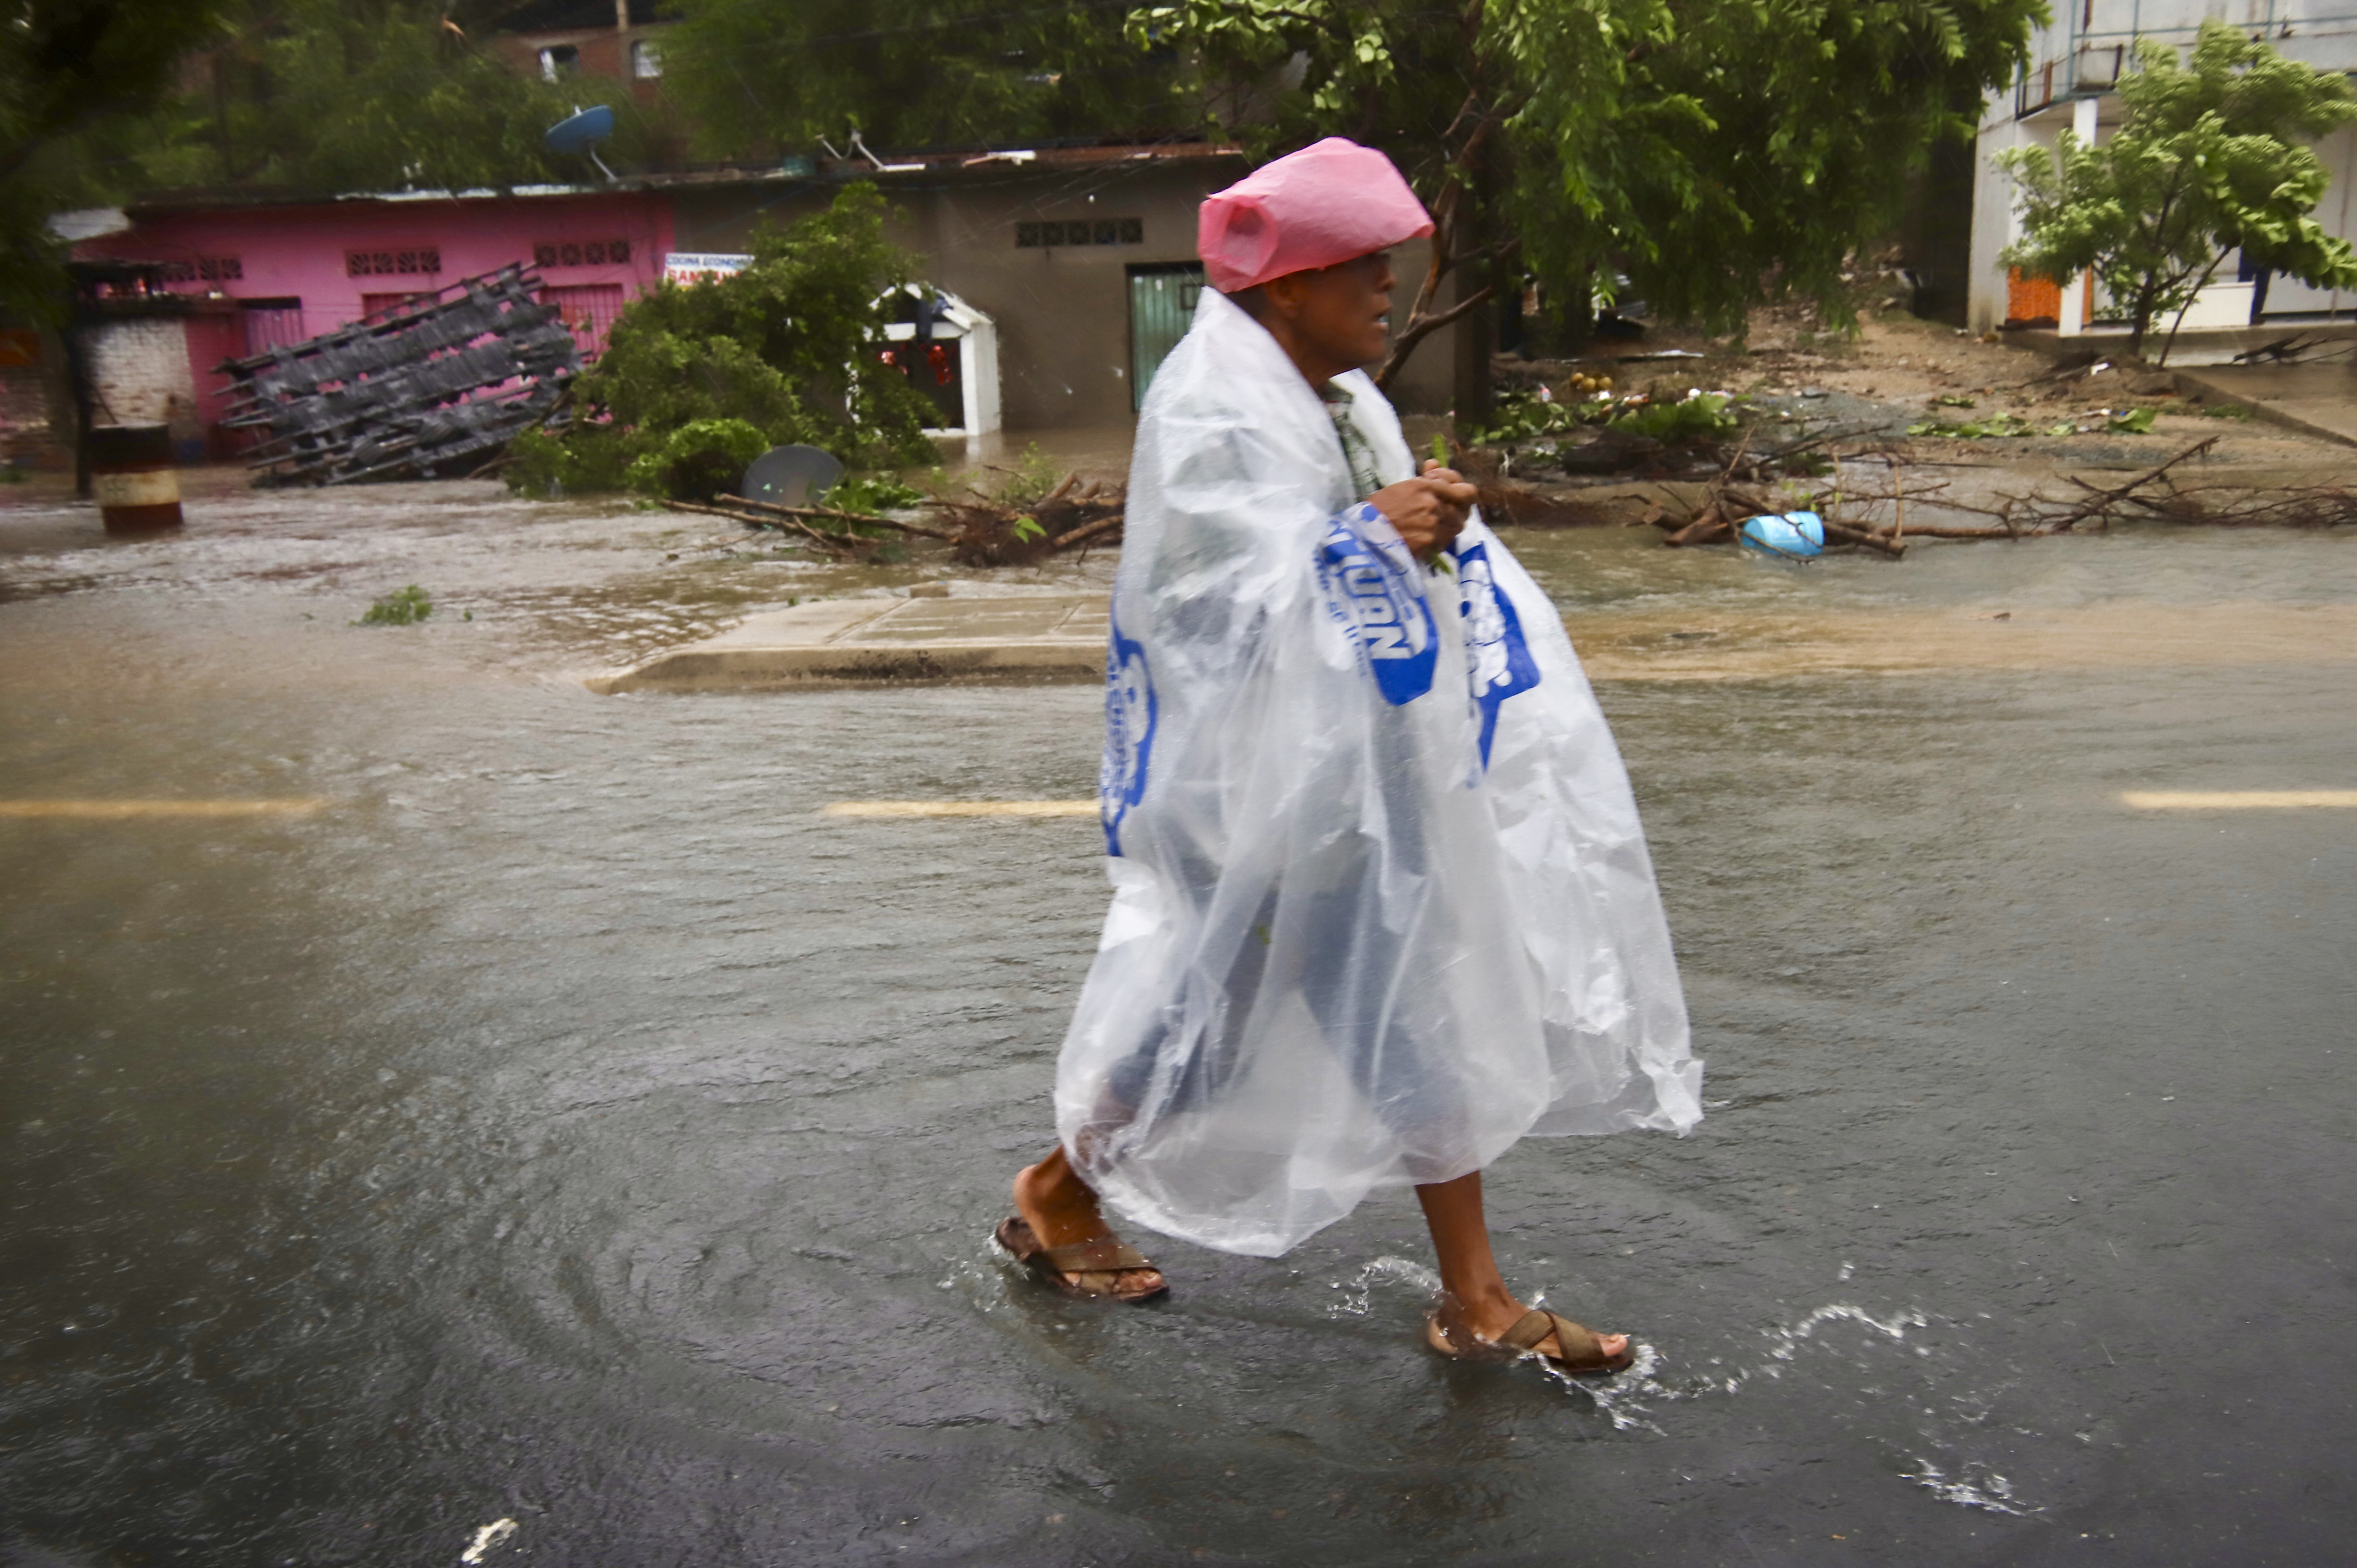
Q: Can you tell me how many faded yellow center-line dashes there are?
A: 3